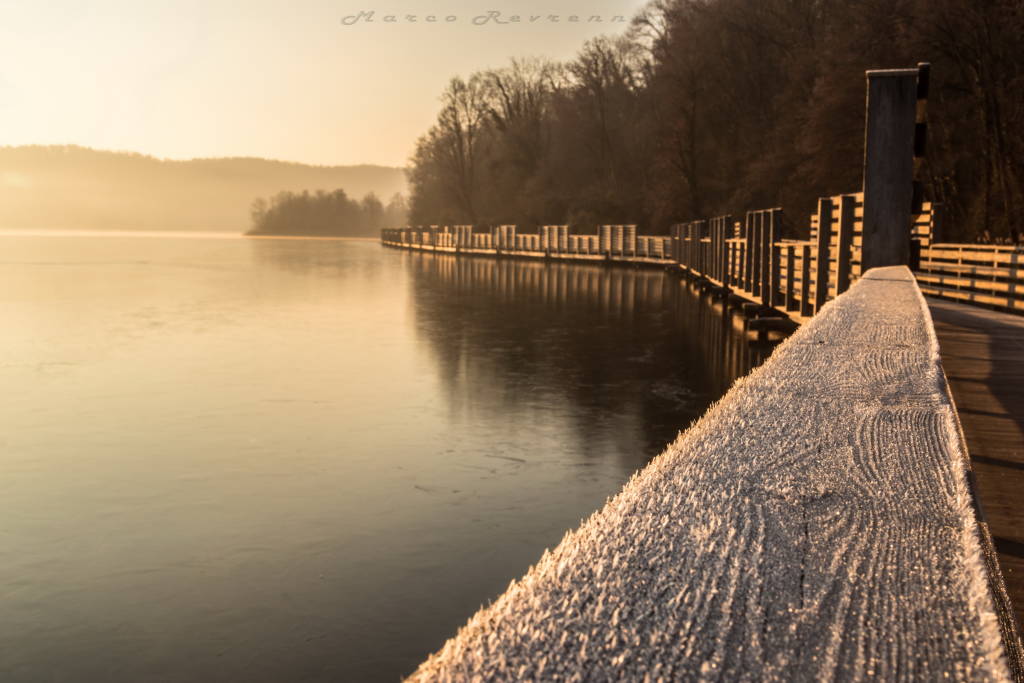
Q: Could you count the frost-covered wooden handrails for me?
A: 1